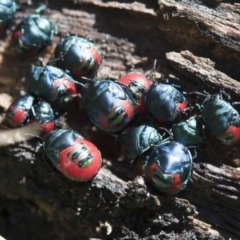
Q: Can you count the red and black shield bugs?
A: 14